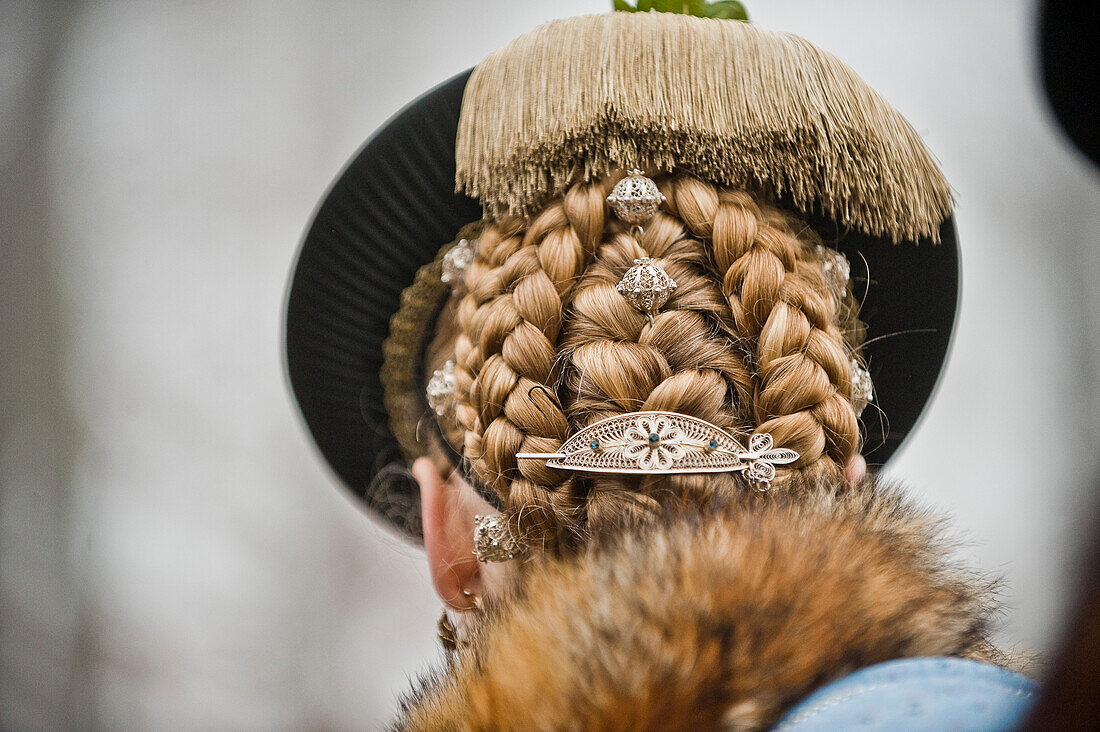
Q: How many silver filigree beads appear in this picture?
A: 7